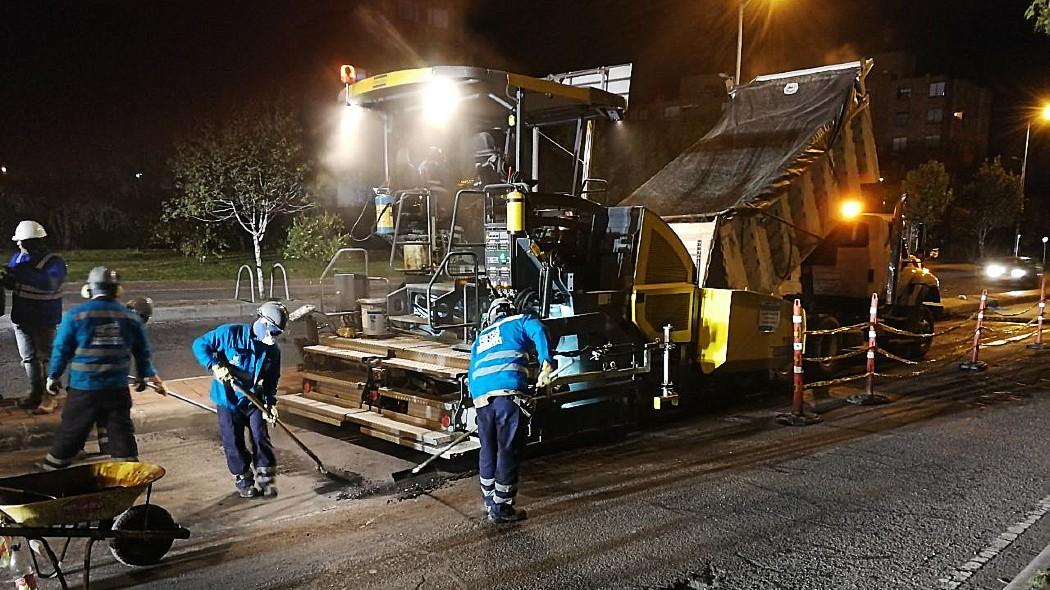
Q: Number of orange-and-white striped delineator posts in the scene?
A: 4